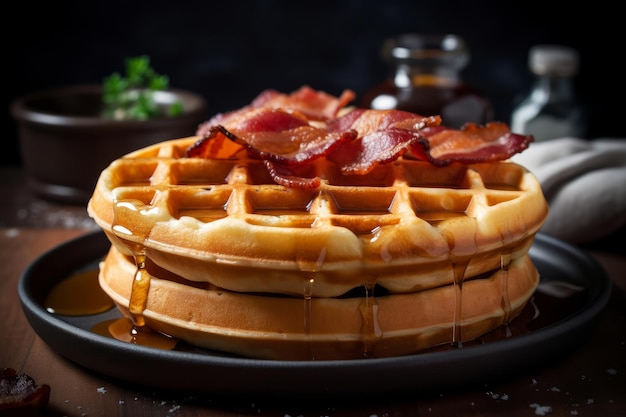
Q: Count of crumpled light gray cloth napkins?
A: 1